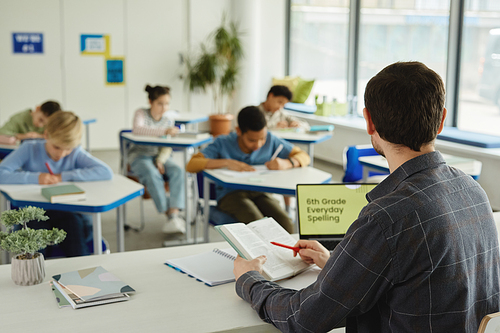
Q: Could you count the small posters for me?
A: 3